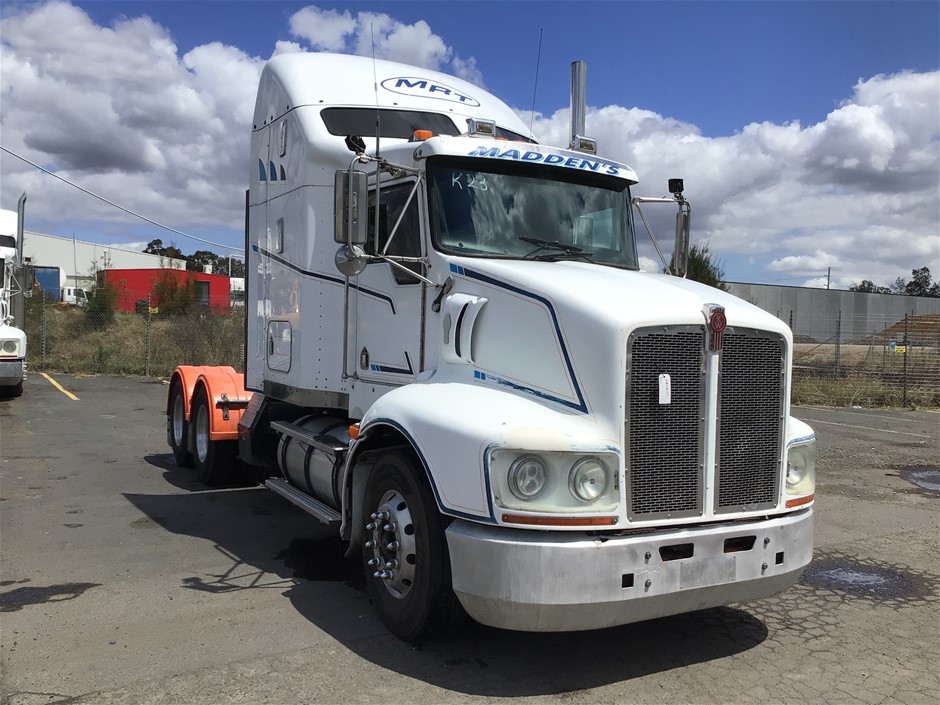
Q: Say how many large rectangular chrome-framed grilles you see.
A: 2